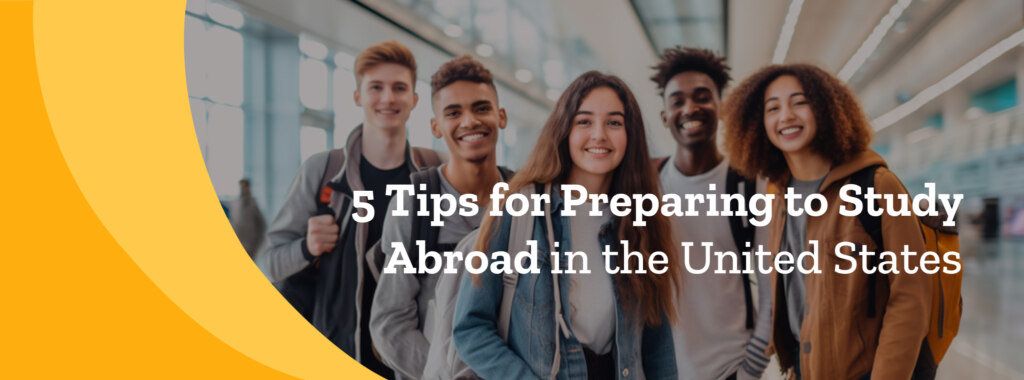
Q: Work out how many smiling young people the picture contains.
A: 5